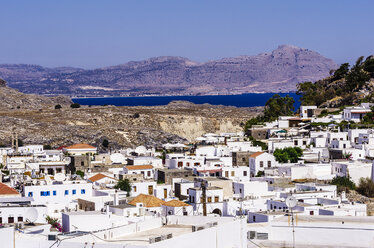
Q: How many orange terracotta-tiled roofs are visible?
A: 7